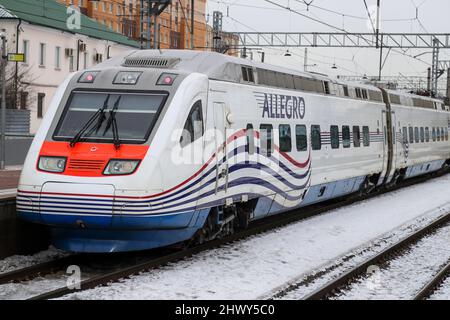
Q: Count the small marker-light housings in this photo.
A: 2